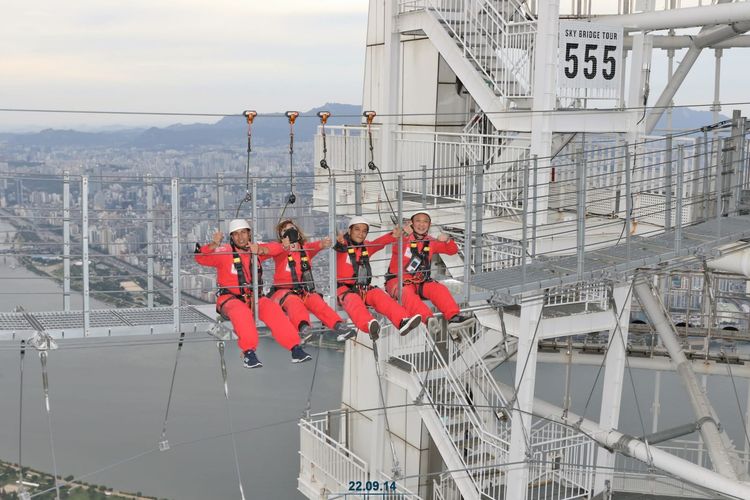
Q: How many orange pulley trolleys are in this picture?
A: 4